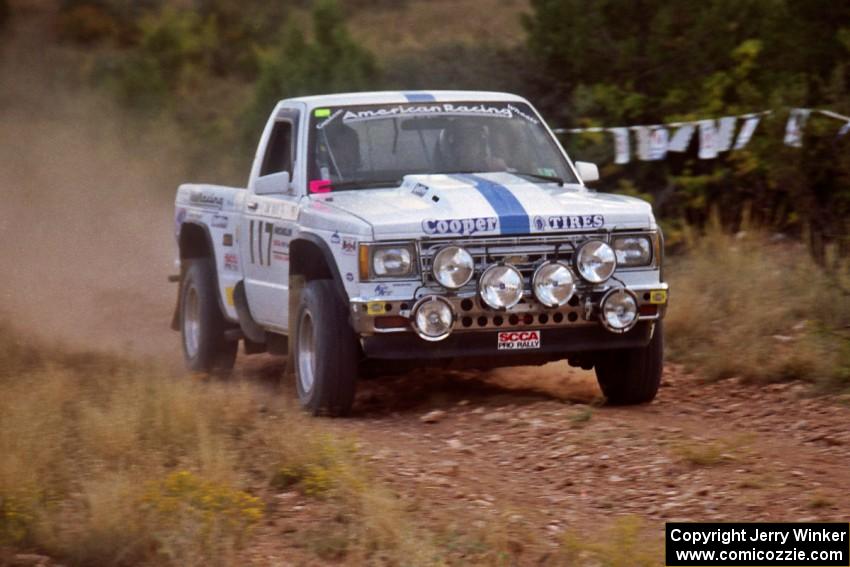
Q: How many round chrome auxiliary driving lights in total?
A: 6